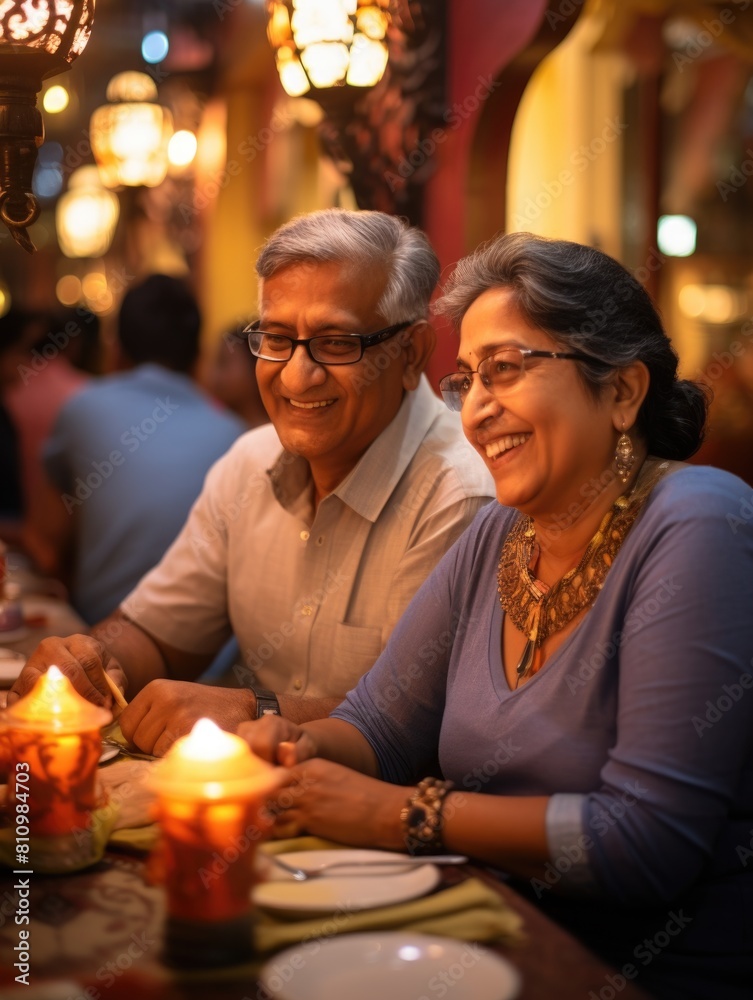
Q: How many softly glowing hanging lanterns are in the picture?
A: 4